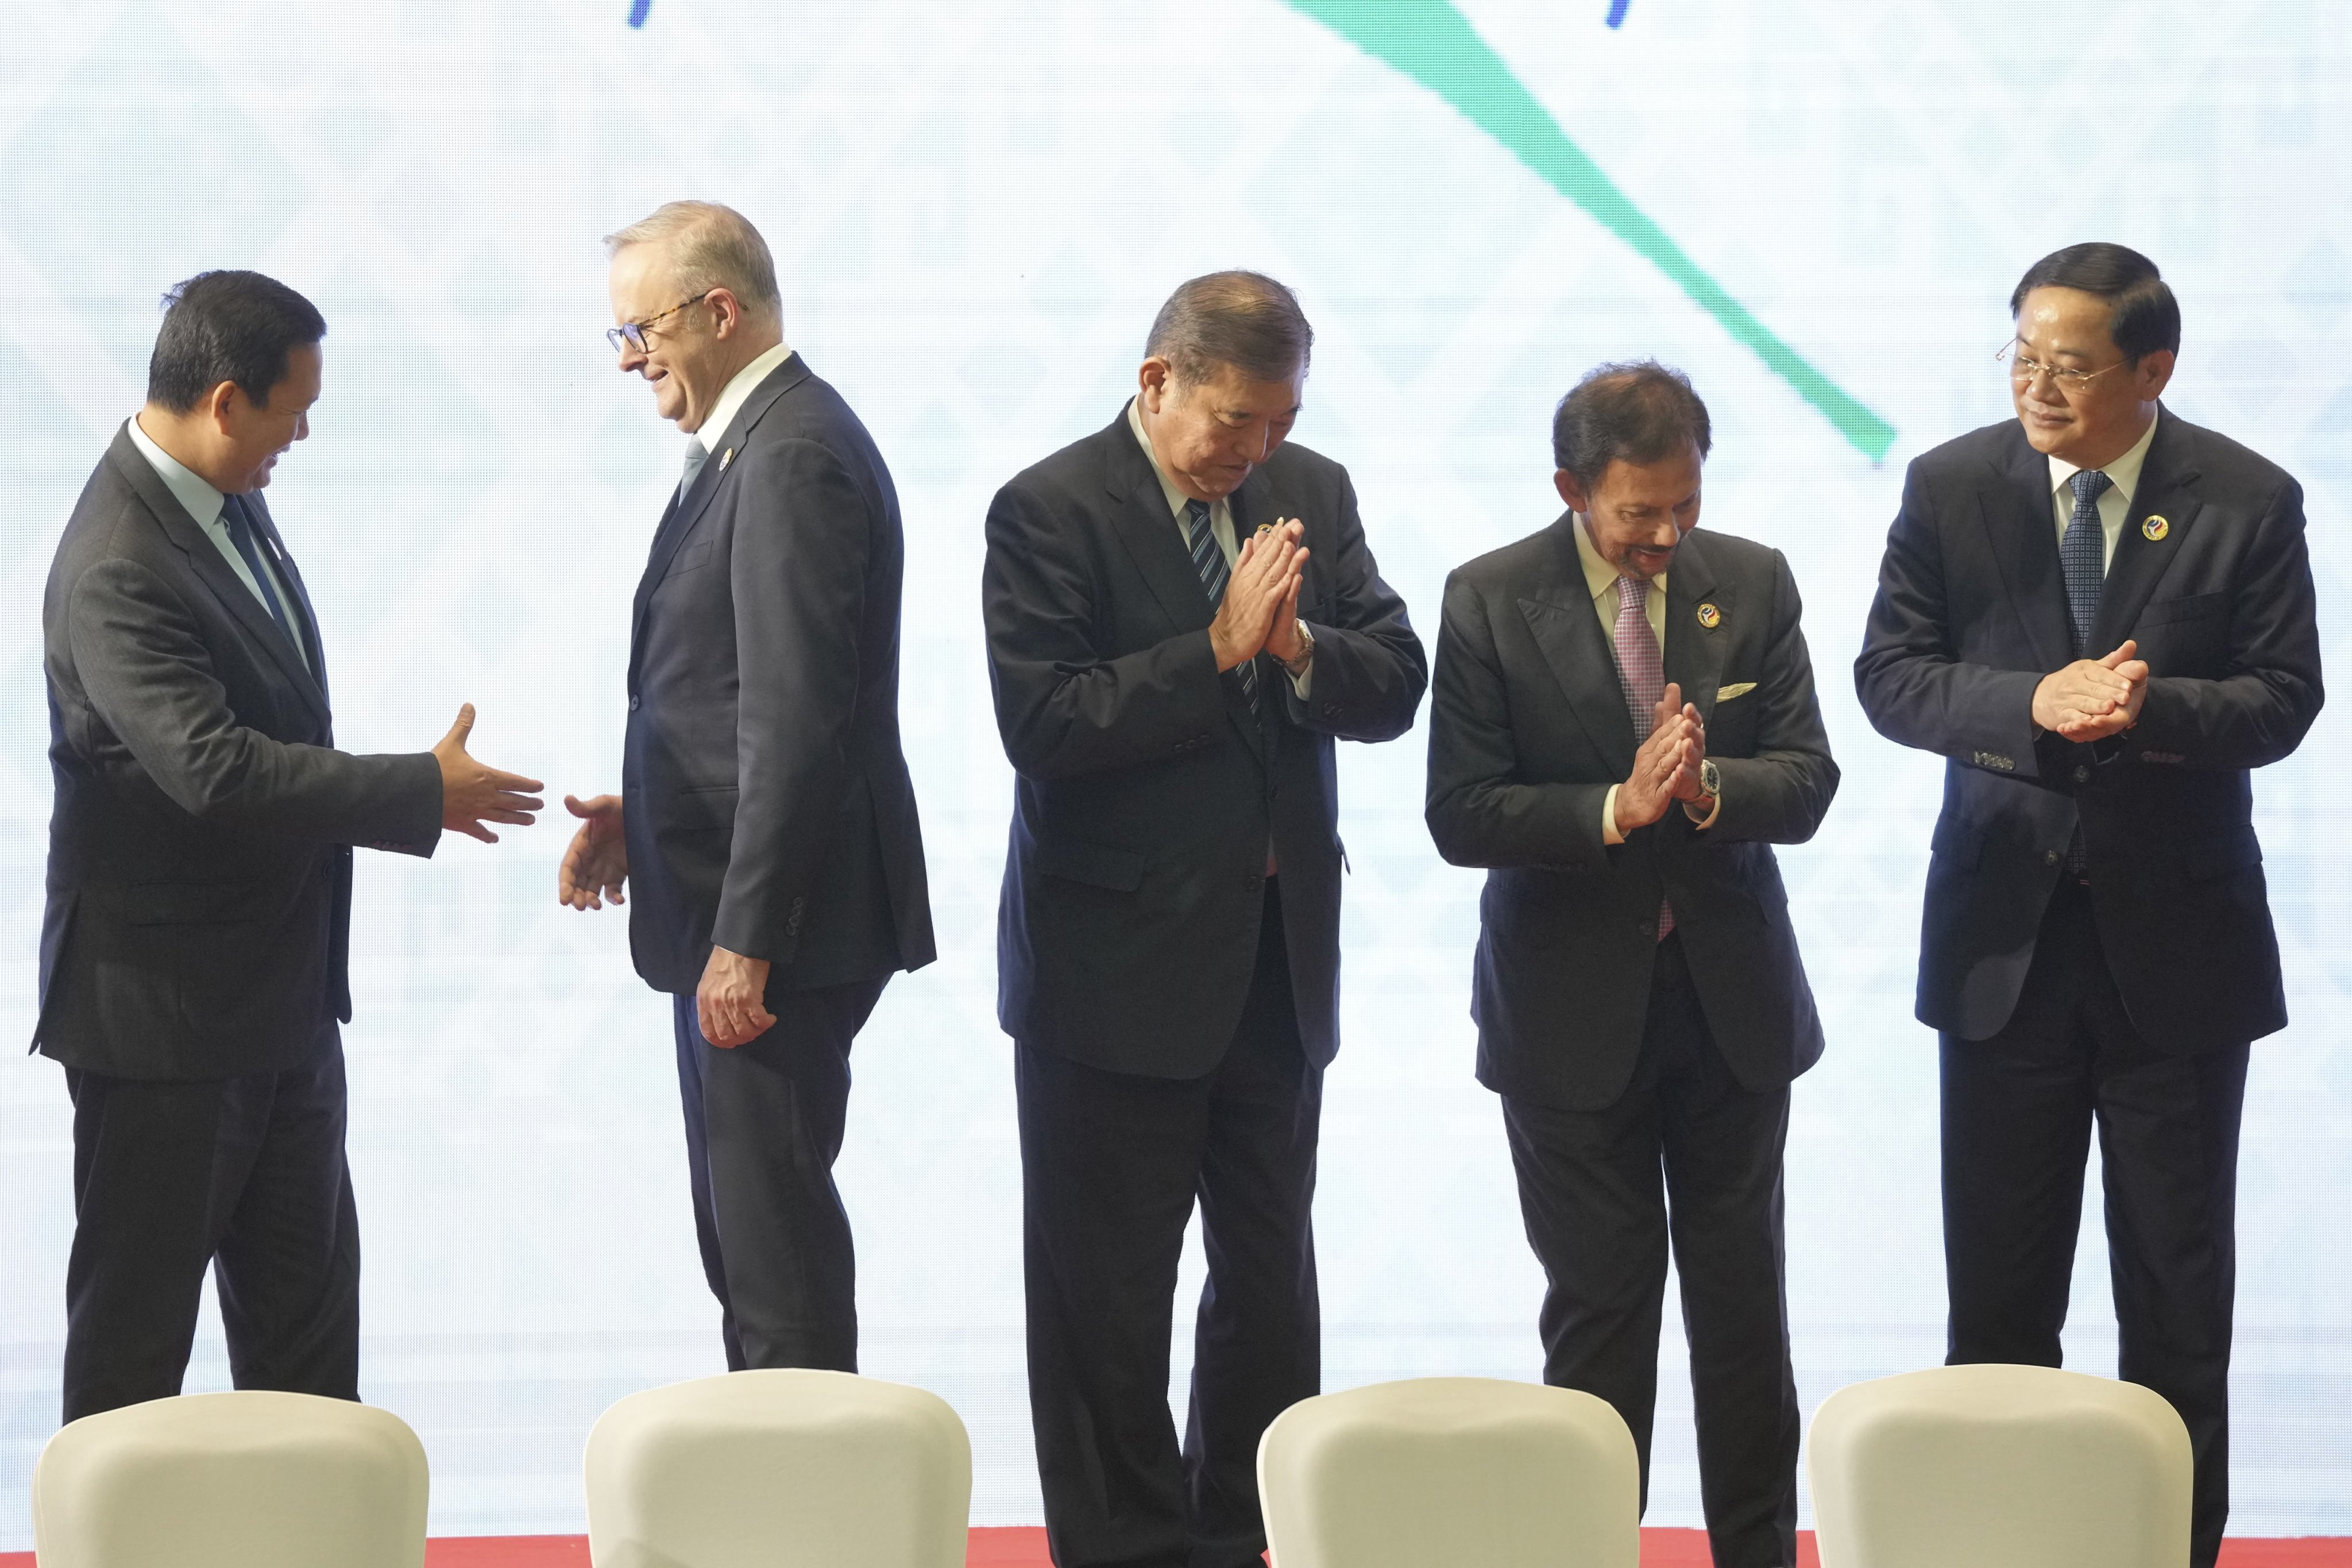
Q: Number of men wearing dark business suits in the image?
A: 5